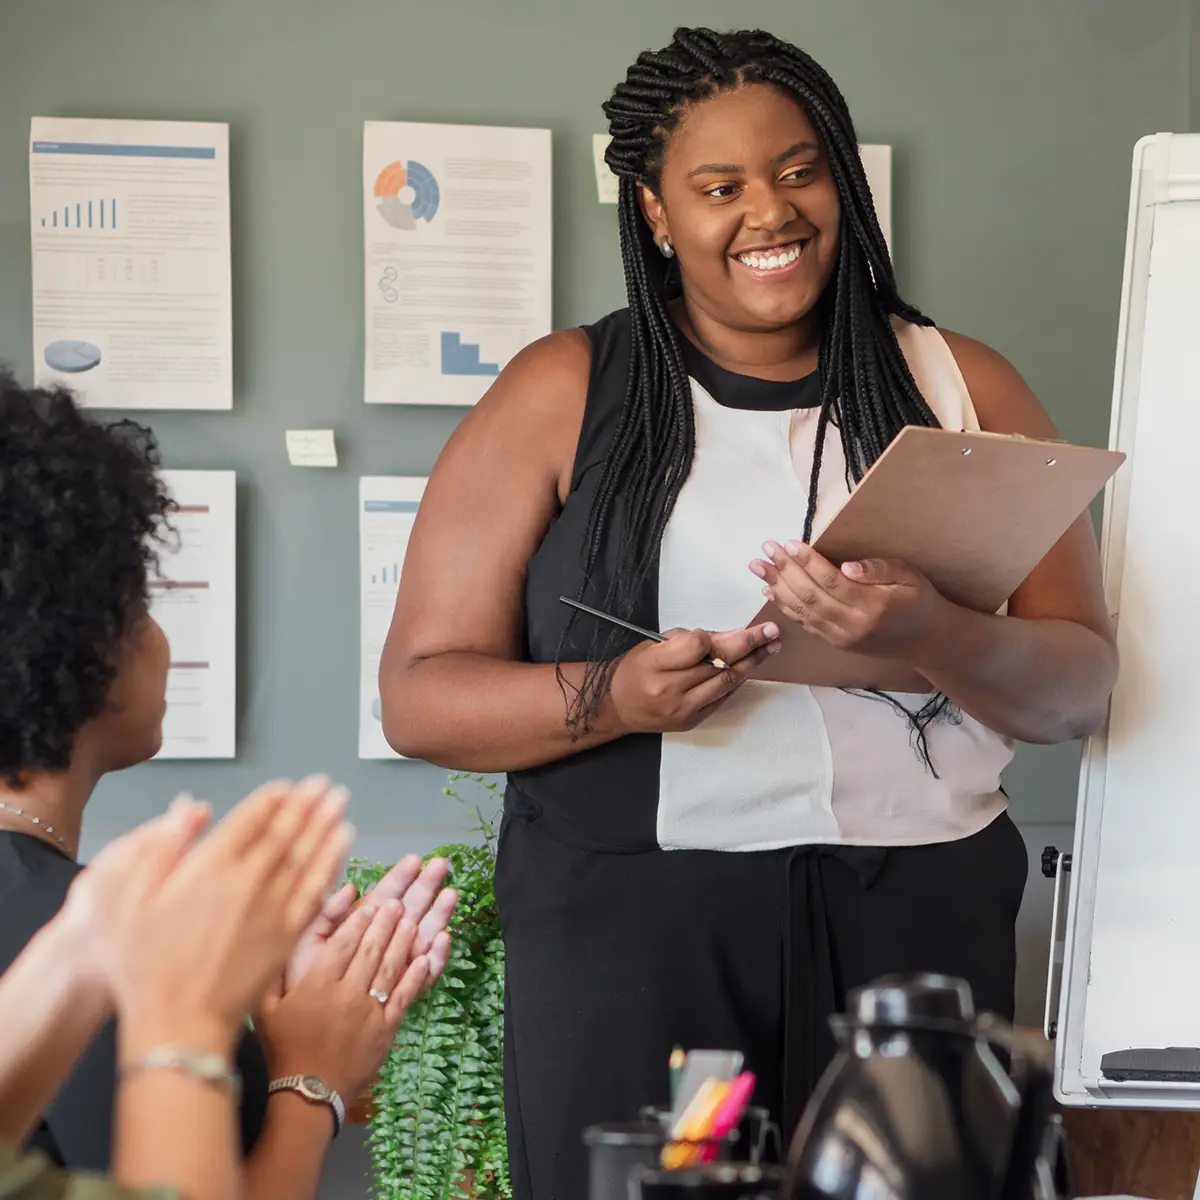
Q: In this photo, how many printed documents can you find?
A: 5